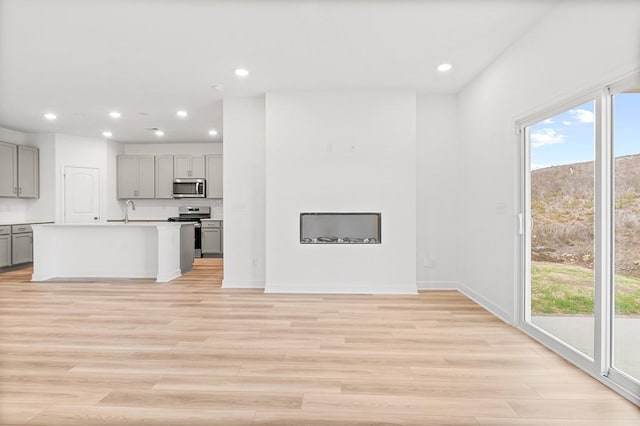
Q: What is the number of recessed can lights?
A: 8